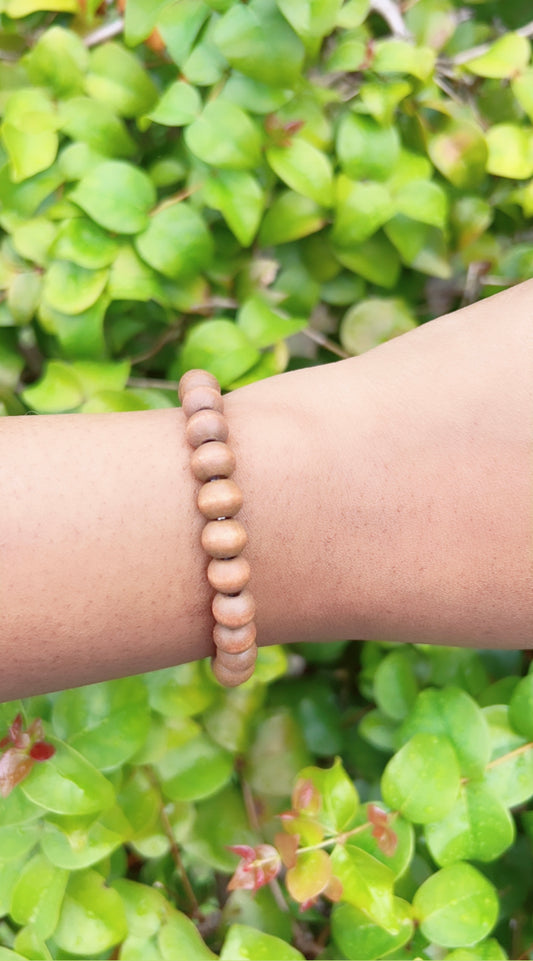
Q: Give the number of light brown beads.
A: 11